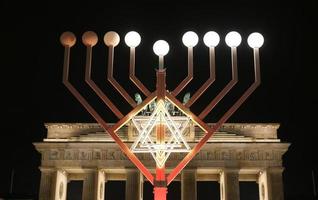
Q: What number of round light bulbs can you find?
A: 9